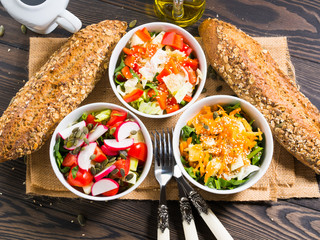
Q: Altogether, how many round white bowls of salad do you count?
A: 3